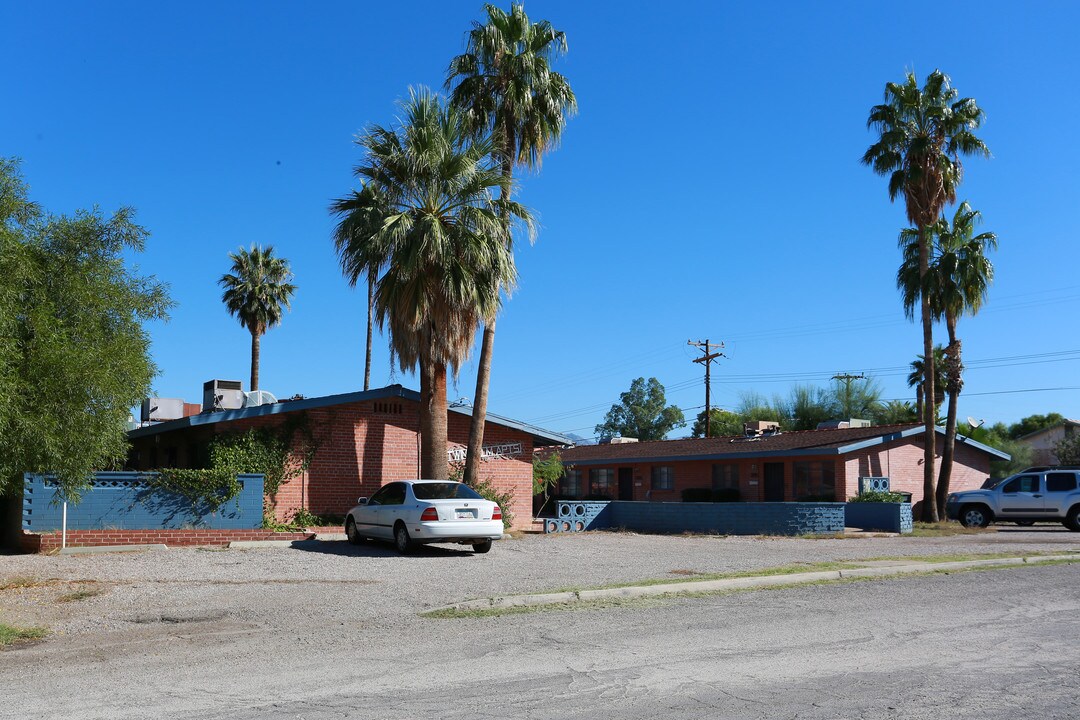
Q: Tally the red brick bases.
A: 1